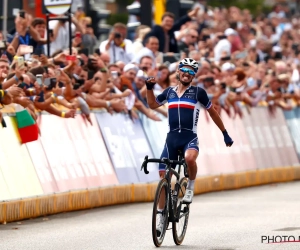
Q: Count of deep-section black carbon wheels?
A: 2